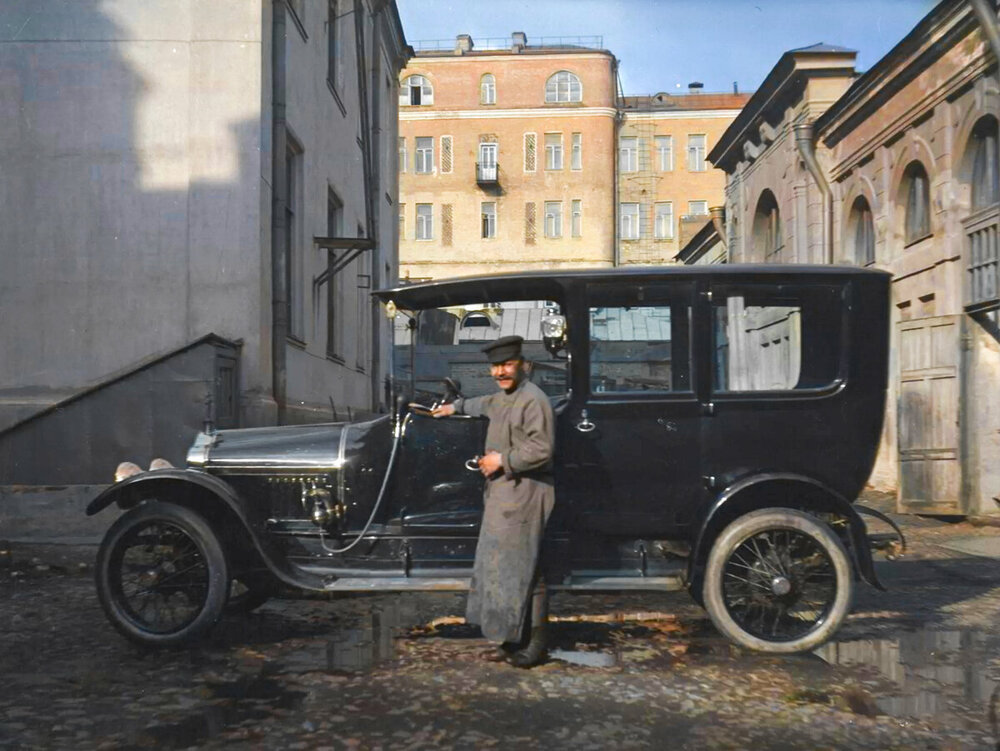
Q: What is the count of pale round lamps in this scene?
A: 2